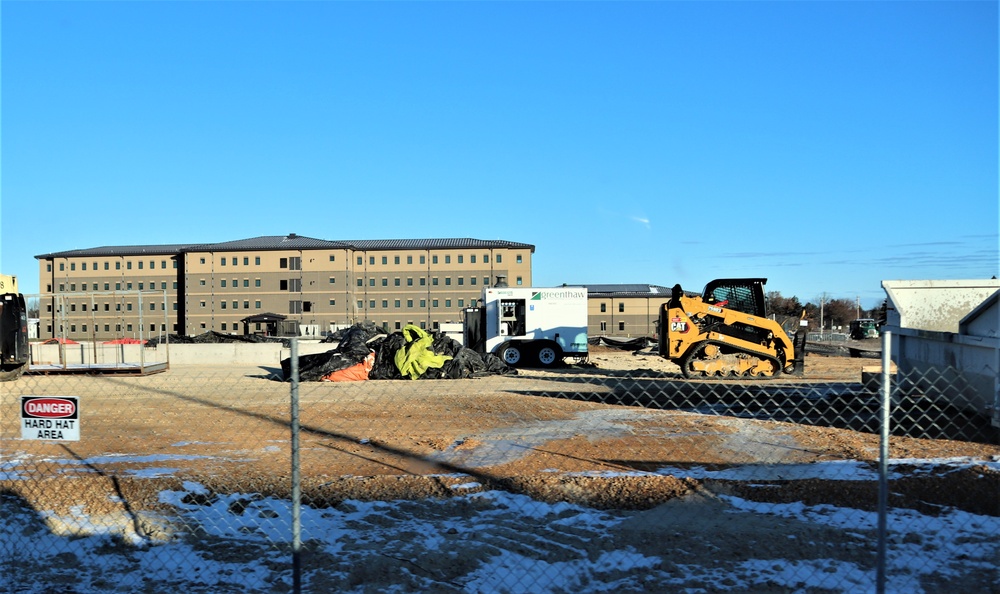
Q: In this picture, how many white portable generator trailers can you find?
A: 1